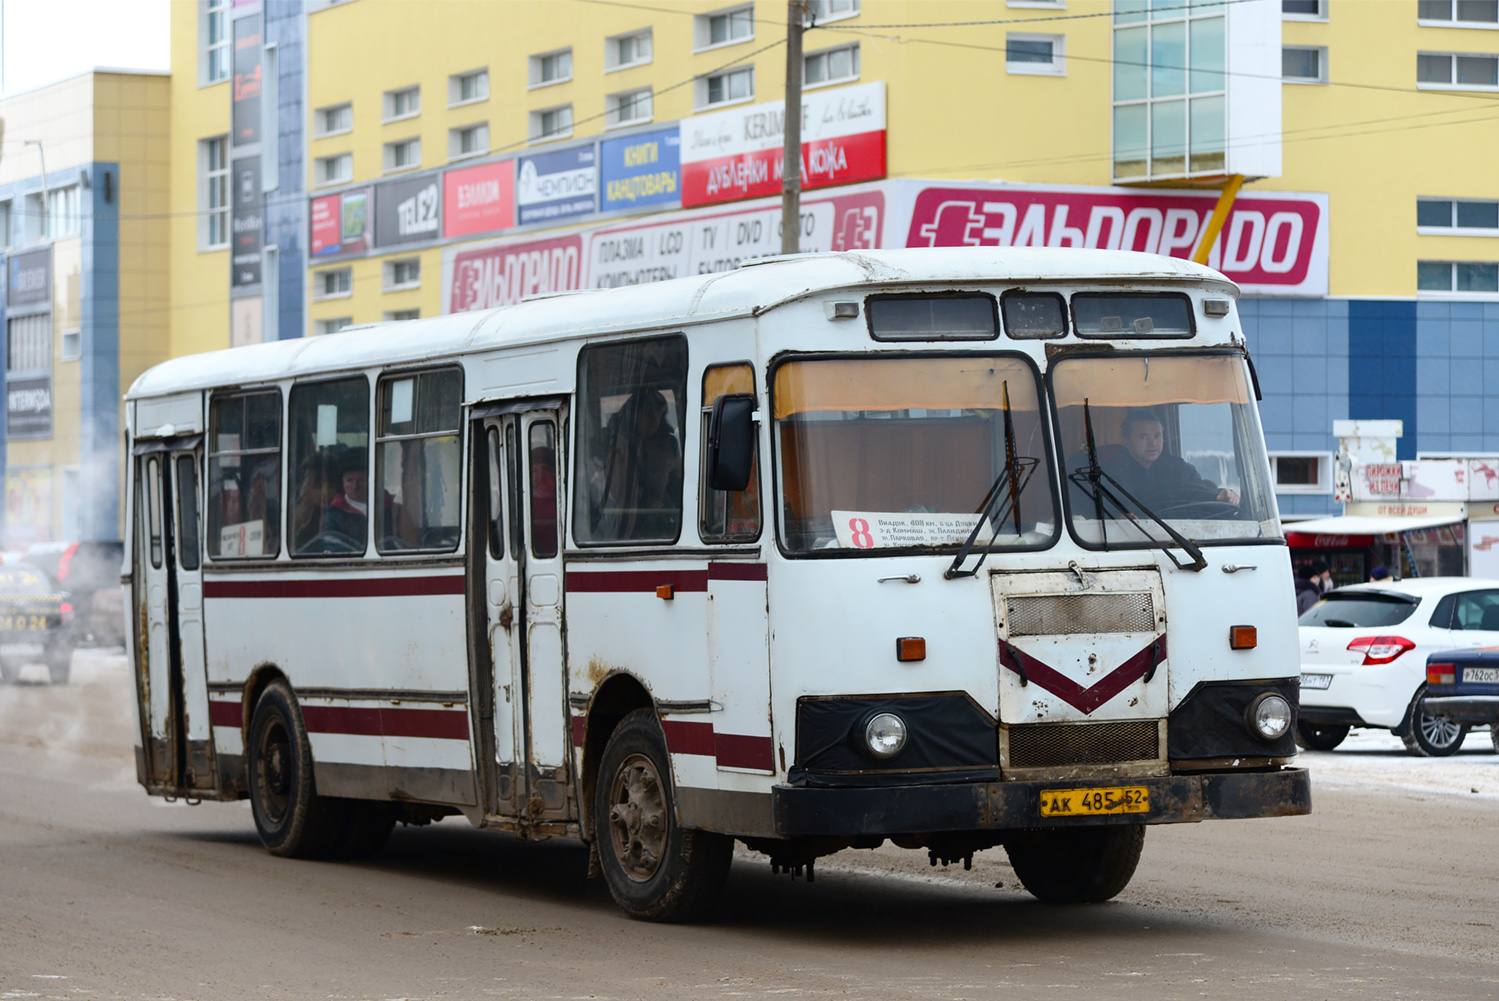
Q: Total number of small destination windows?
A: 3